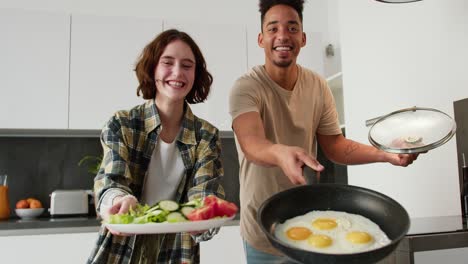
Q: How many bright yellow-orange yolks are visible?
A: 4